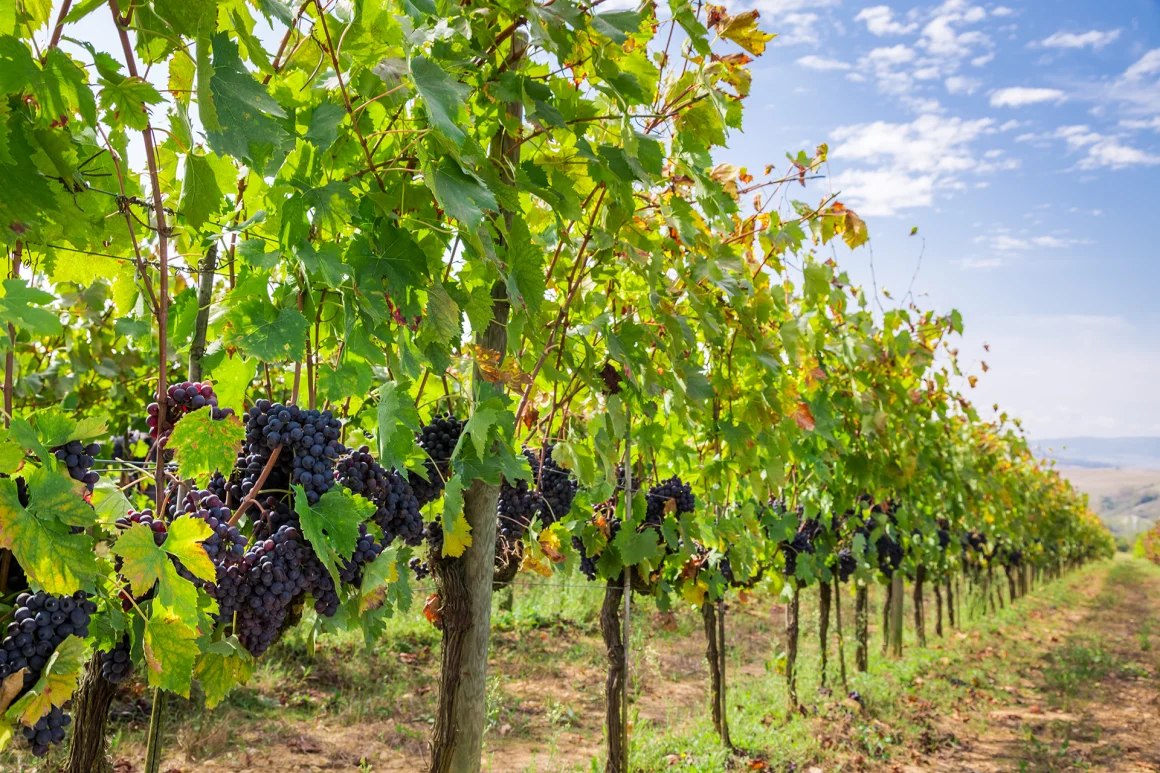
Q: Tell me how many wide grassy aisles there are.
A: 1